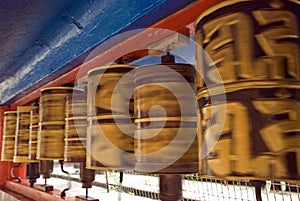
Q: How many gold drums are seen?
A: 8